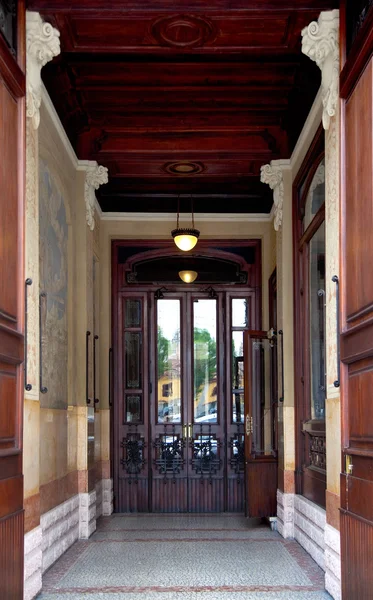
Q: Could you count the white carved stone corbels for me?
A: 4